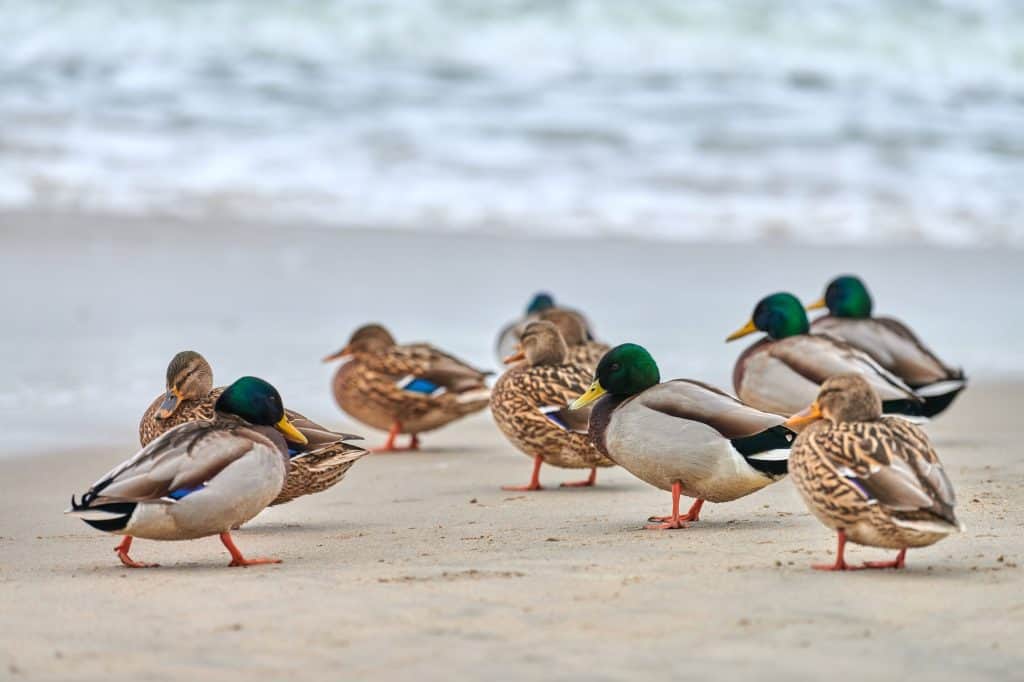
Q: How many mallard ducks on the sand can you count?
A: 10